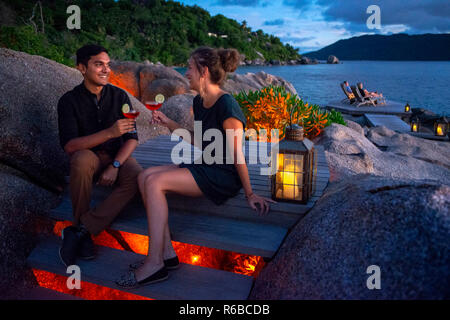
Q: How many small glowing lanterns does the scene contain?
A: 3